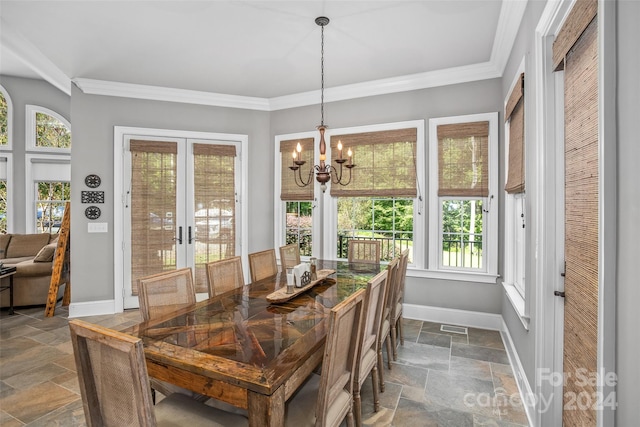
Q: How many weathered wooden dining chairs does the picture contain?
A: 10